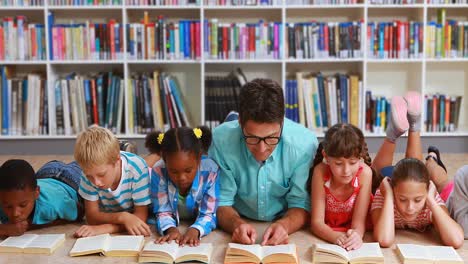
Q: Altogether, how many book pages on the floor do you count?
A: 12